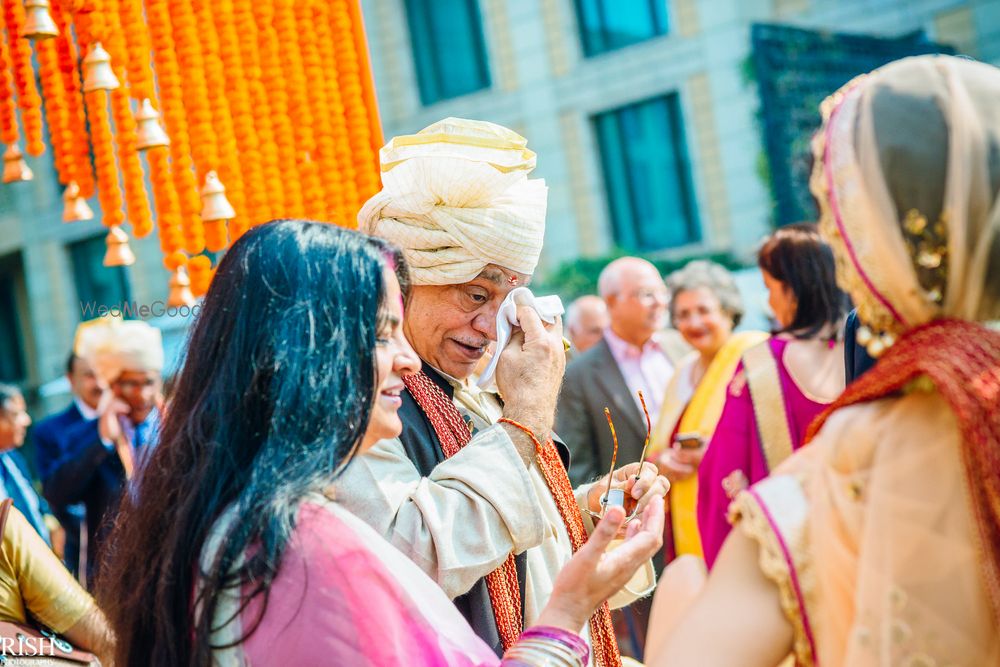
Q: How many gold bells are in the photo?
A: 8